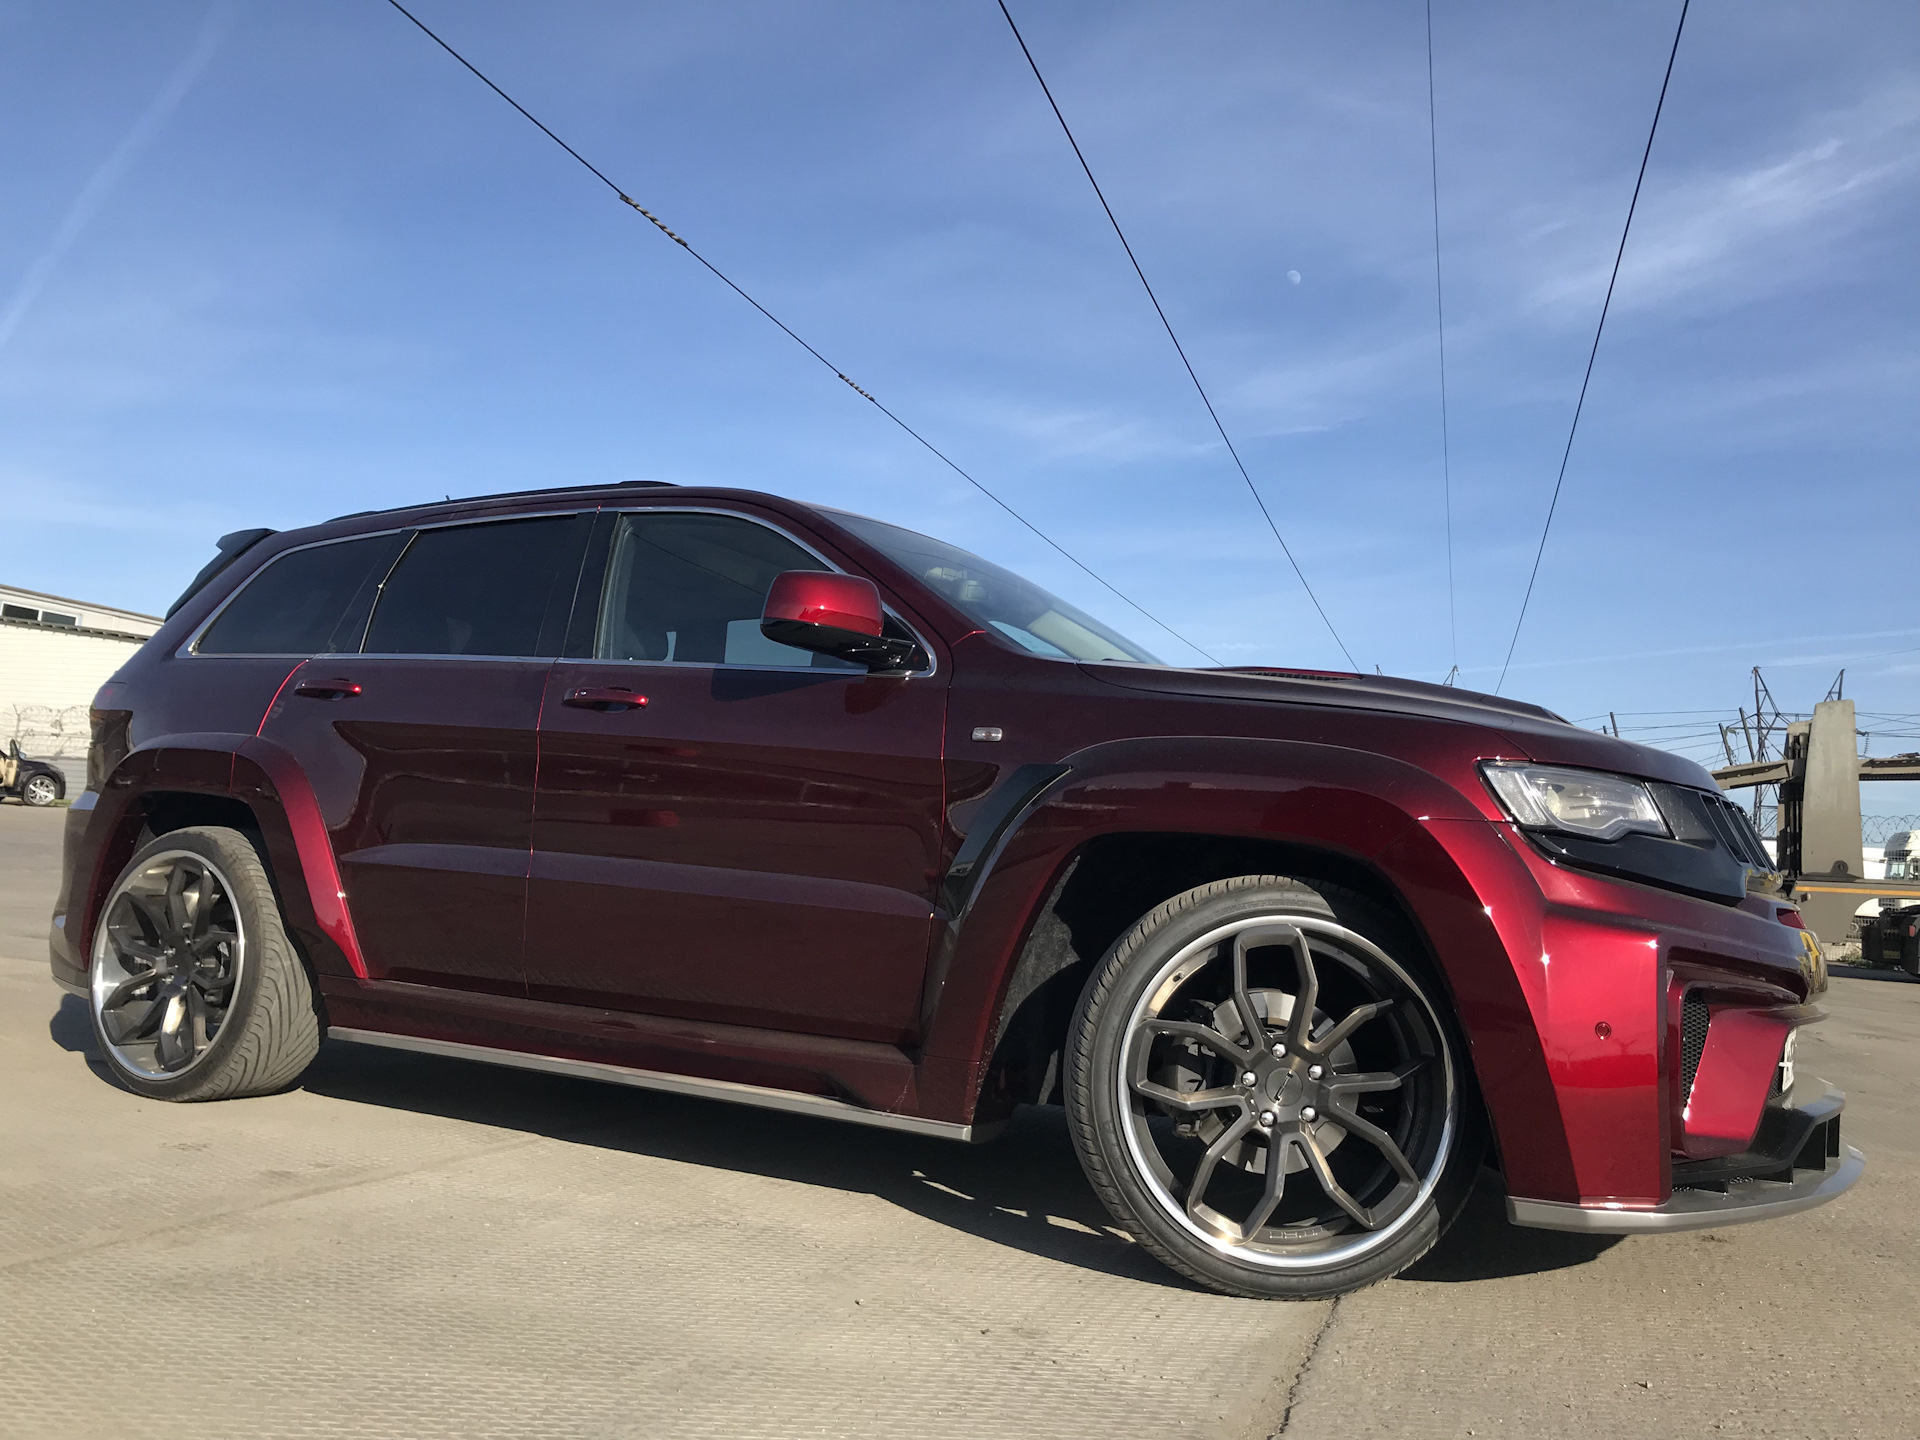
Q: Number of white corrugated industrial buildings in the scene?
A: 1